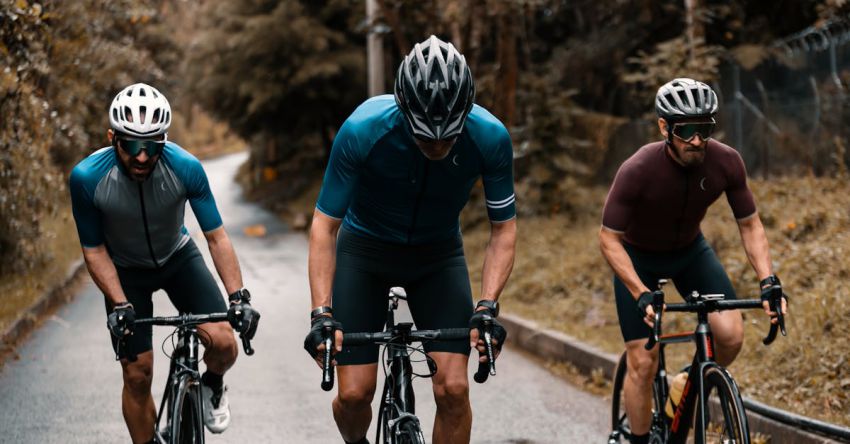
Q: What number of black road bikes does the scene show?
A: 3